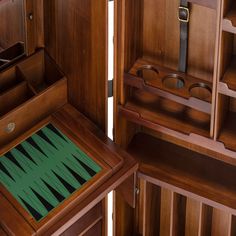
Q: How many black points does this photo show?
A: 12